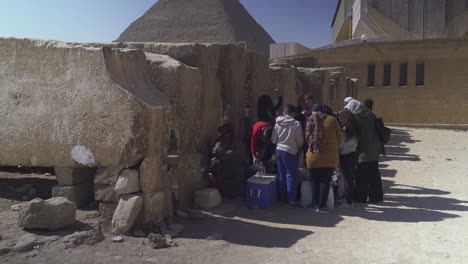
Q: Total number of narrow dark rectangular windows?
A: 4